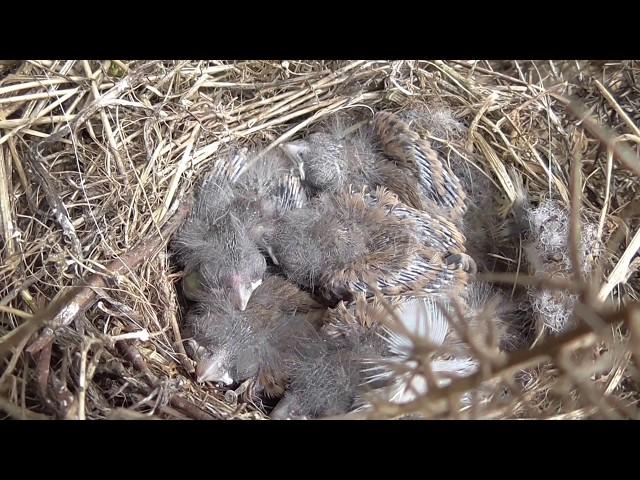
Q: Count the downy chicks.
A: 5